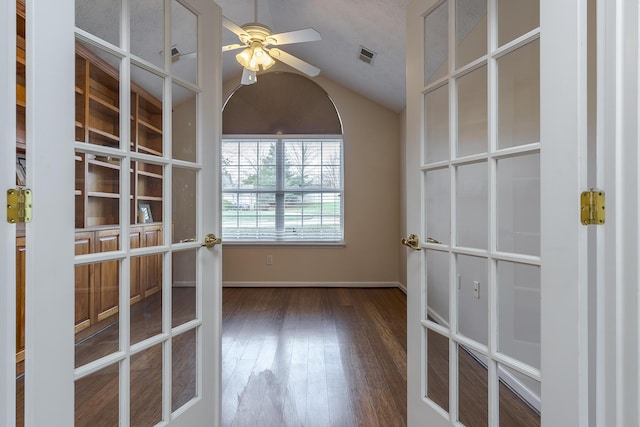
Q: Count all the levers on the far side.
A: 2